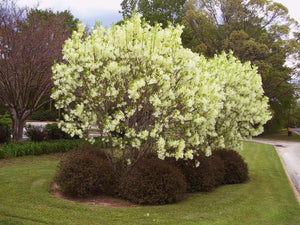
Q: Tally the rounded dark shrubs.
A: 4